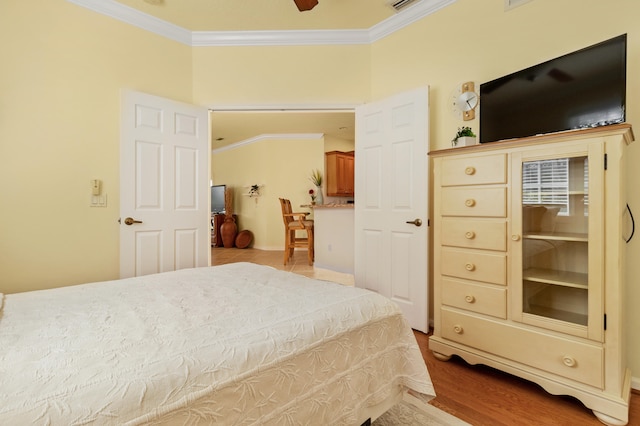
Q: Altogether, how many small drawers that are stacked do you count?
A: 5